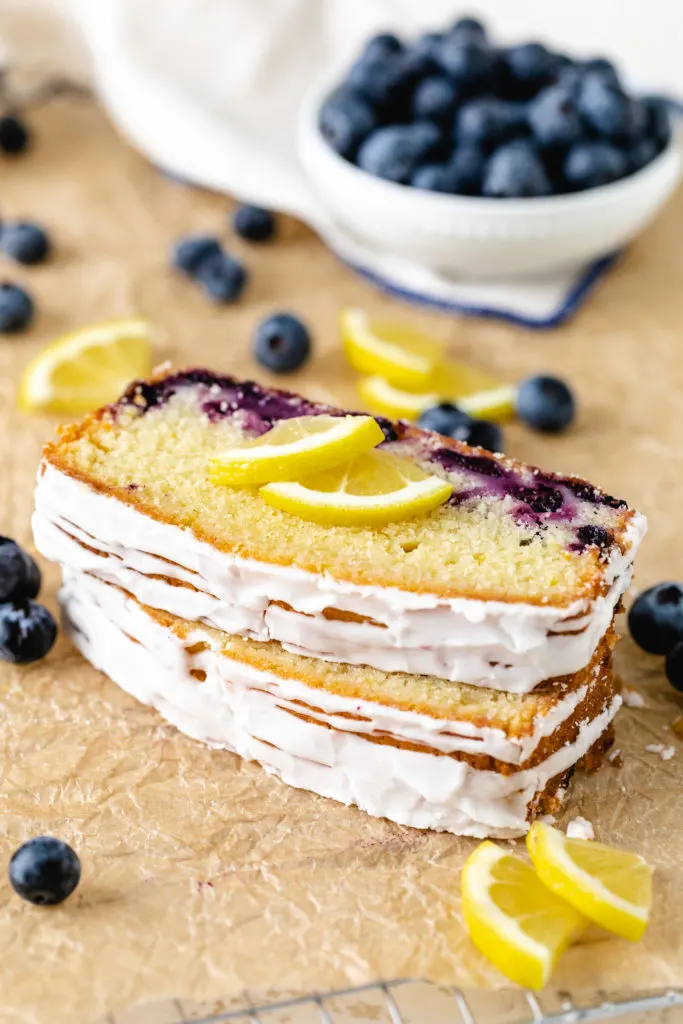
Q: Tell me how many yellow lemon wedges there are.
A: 7